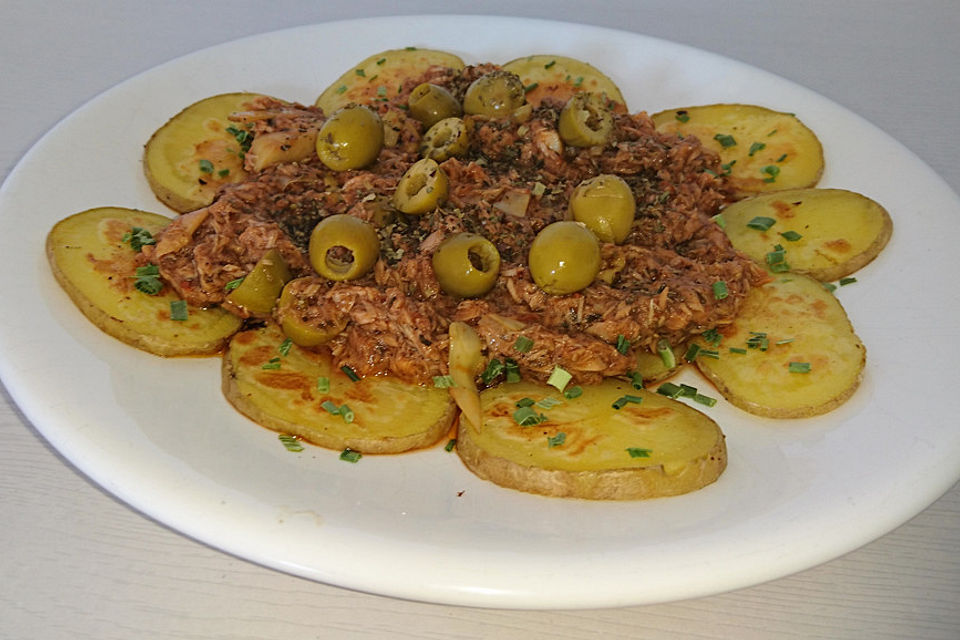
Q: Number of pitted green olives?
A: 12